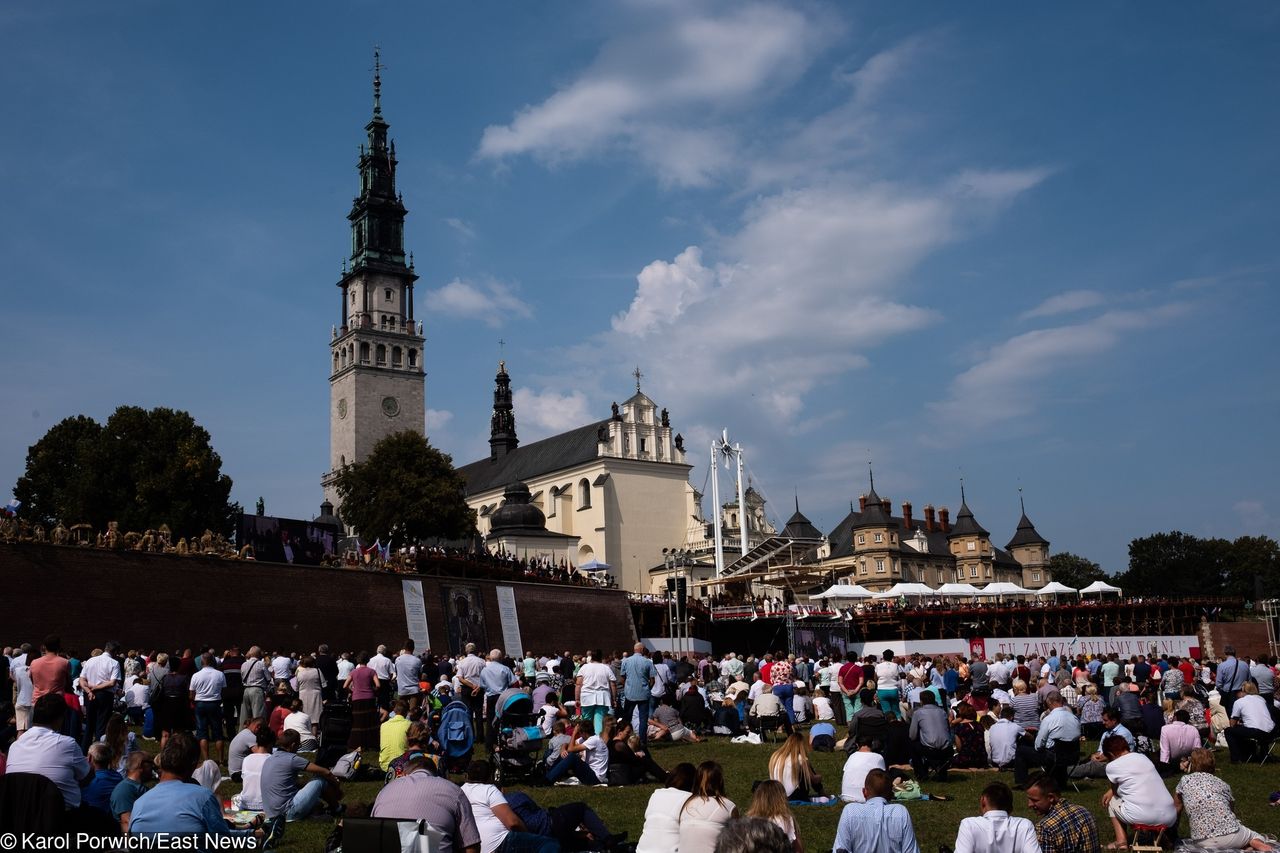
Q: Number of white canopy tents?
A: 6